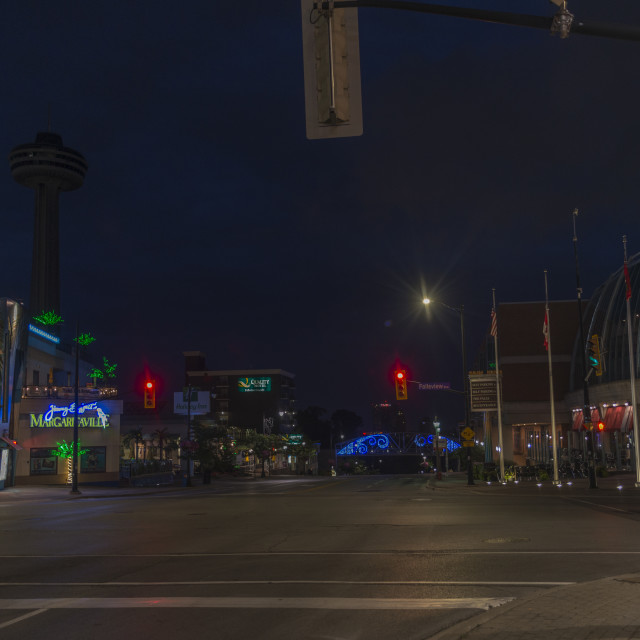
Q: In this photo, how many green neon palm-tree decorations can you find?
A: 5